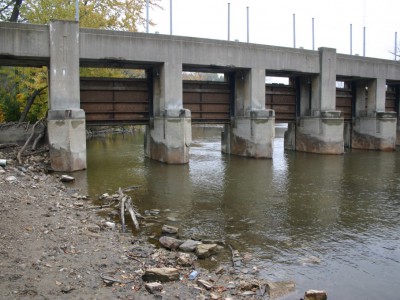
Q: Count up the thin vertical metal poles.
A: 10